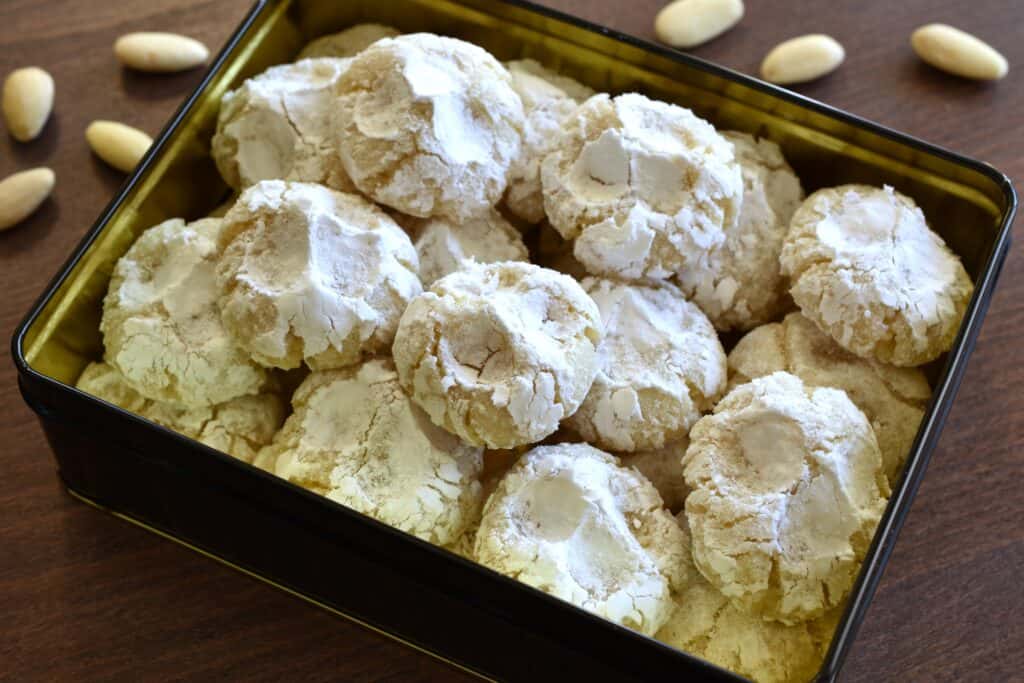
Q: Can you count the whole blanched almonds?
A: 7